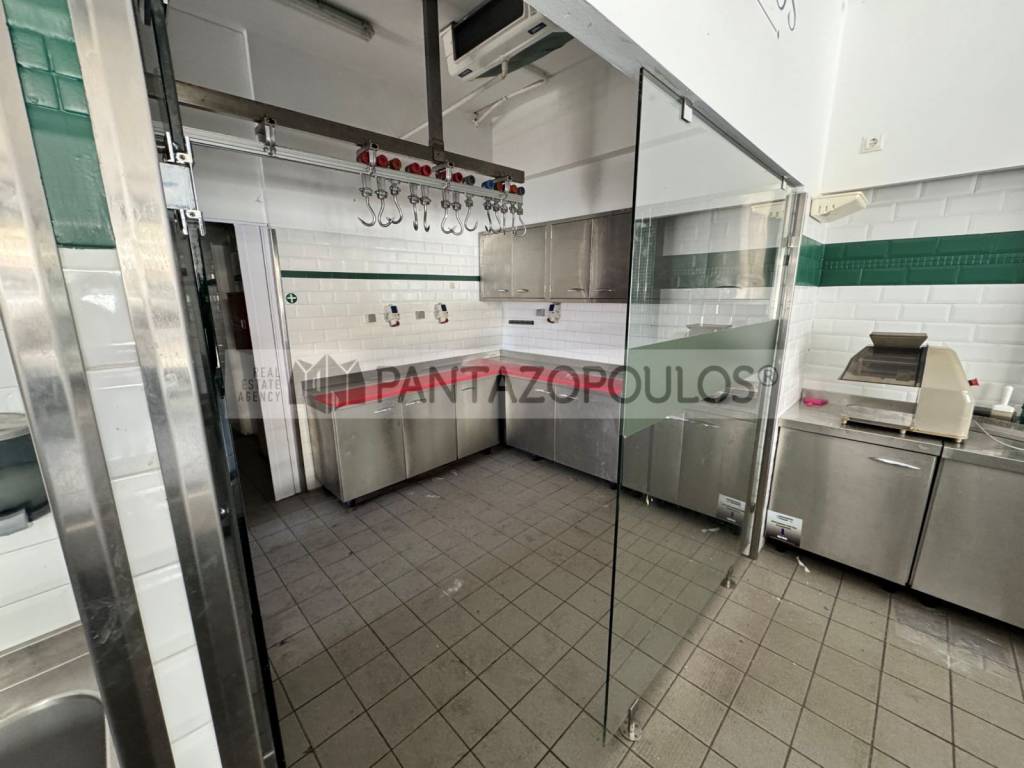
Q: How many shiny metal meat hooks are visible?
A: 13